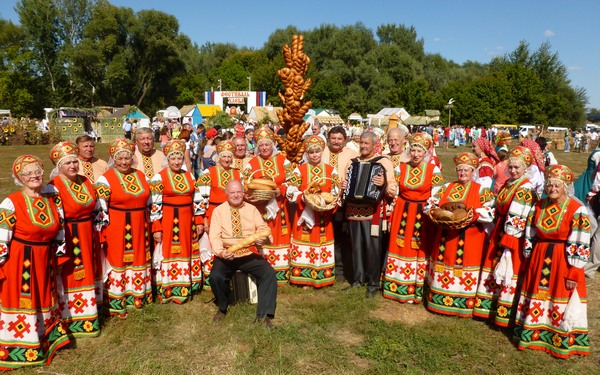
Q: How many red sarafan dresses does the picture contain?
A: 11